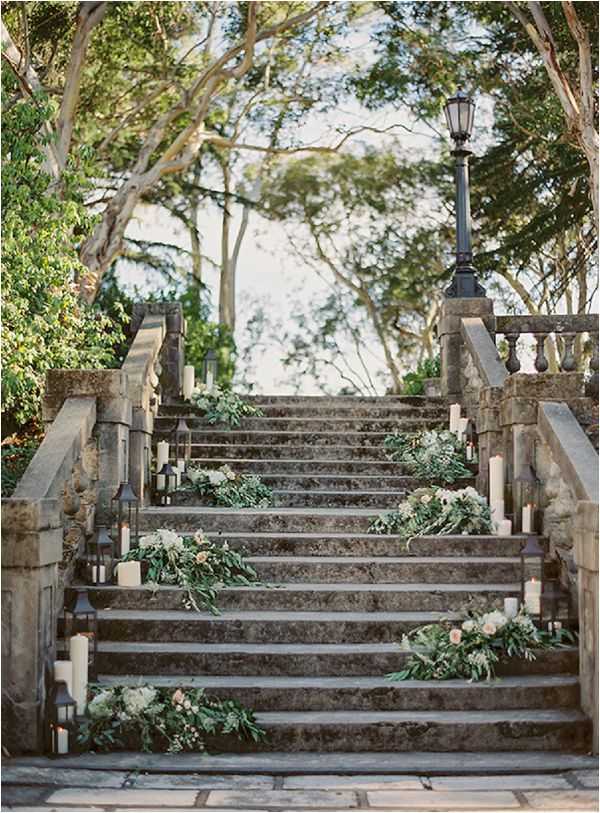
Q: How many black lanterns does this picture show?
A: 11